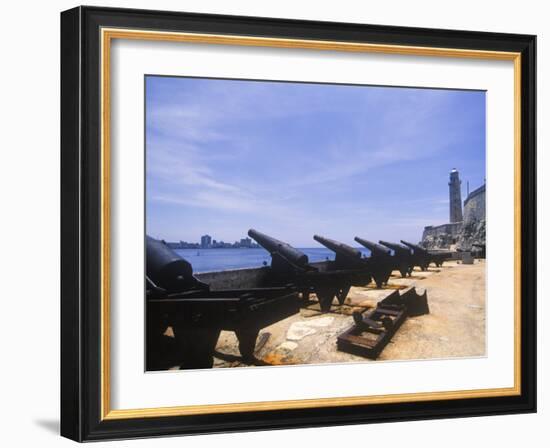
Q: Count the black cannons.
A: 6